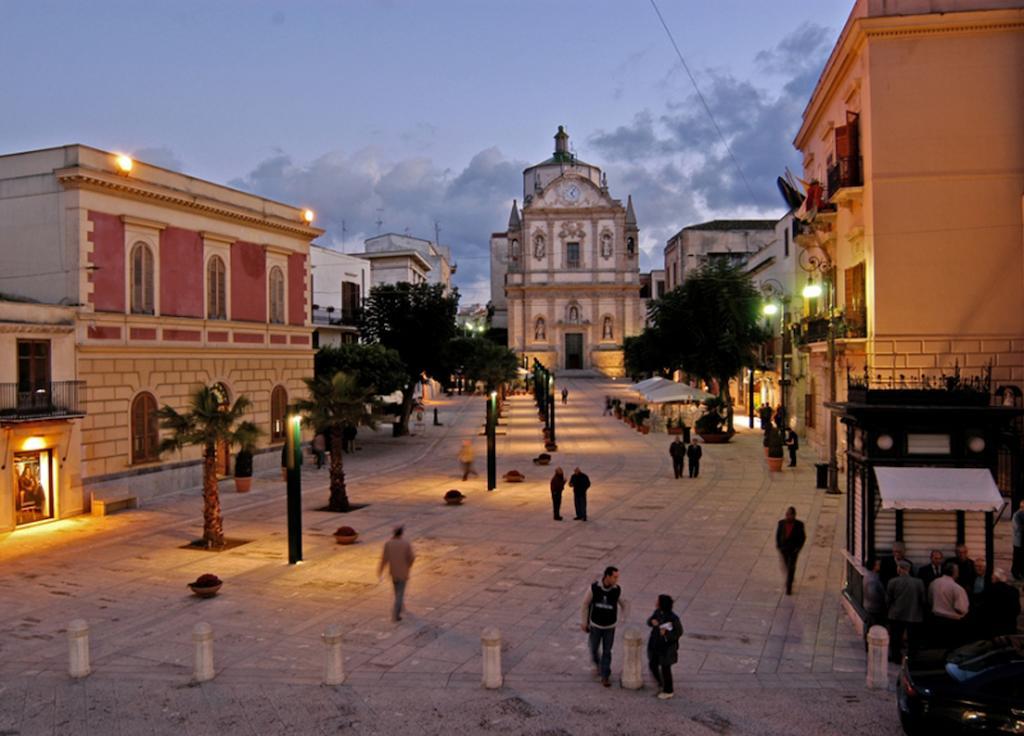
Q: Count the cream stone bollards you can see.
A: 6